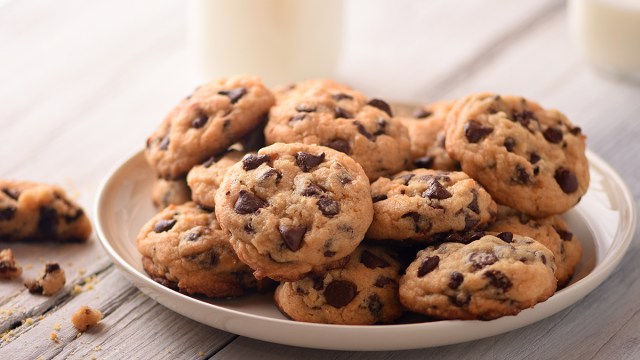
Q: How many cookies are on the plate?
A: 13